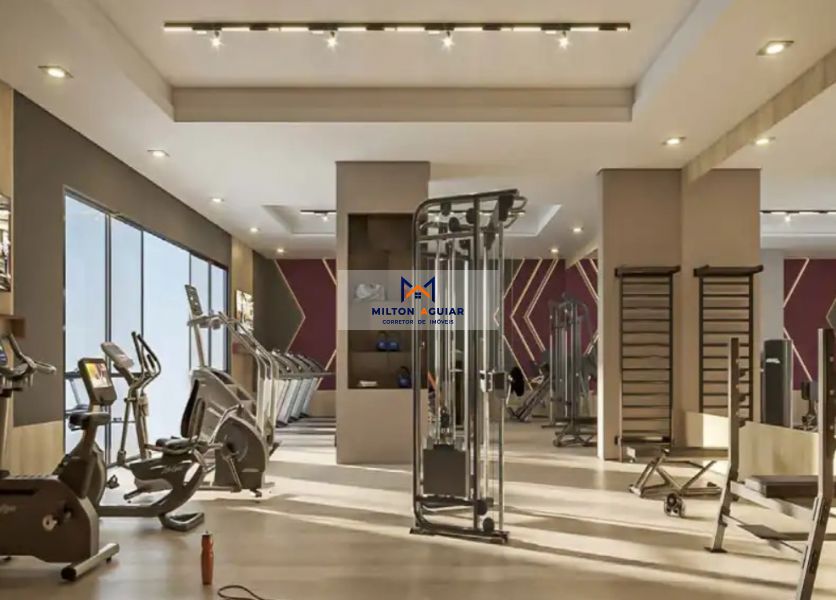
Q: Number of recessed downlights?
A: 10